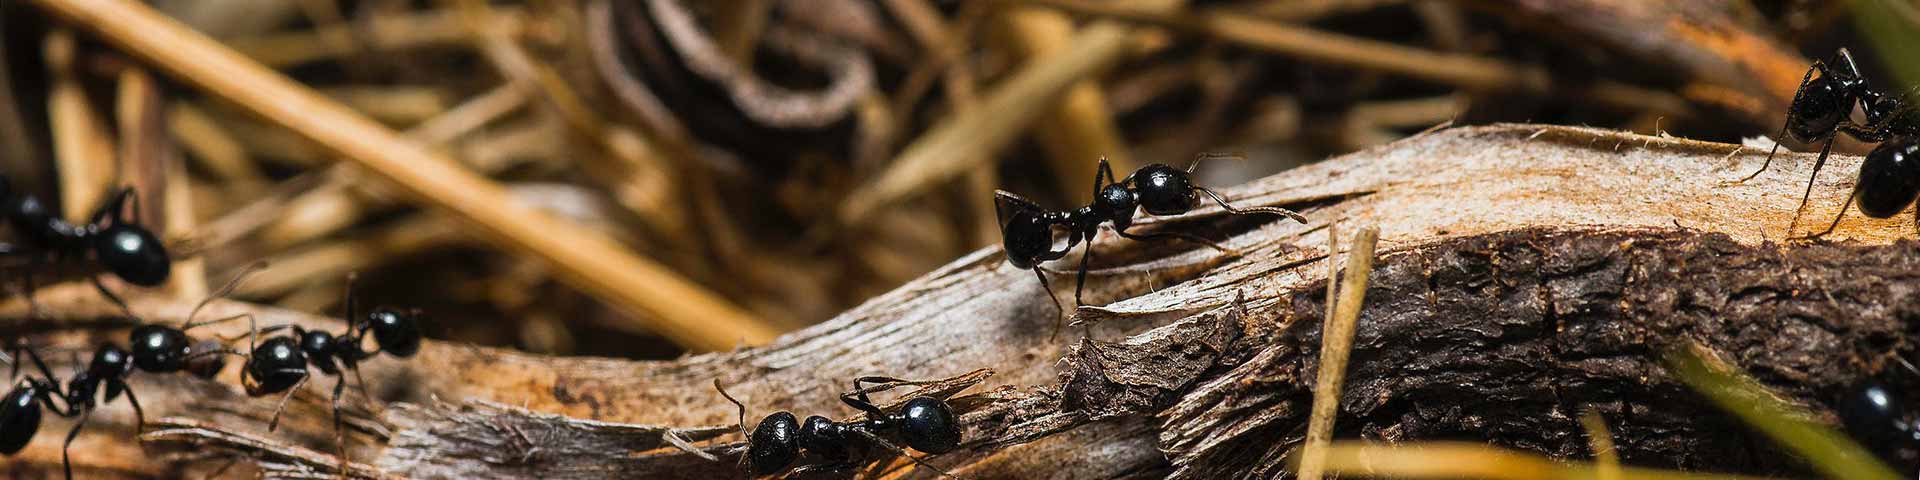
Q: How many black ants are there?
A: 8